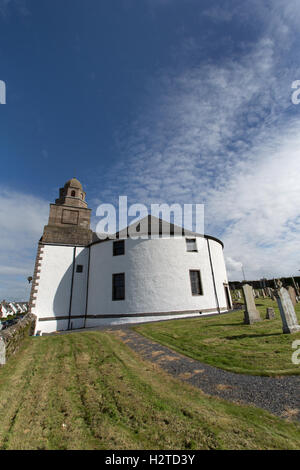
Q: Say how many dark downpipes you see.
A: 3